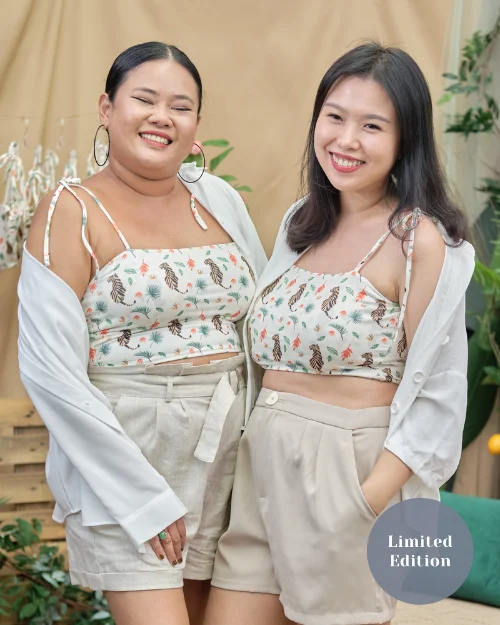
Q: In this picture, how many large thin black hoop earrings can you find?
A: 2